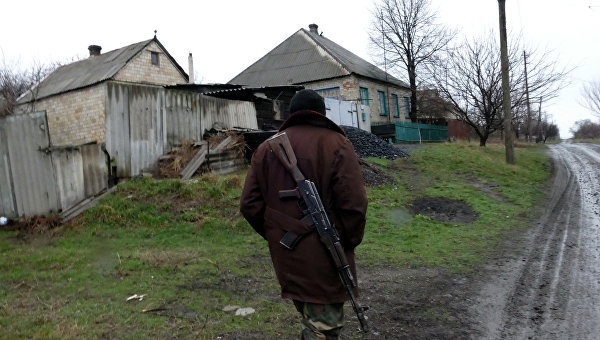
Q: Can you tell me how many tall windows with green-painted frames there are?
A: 4